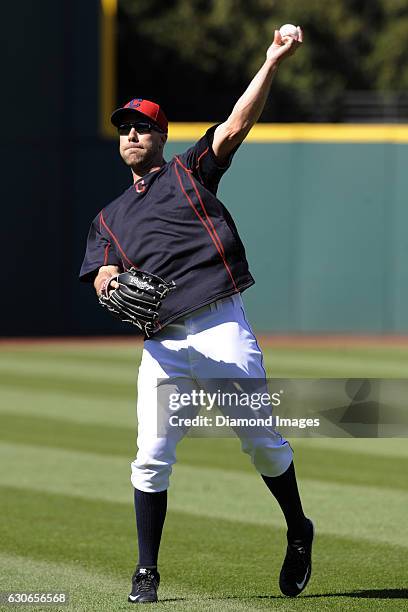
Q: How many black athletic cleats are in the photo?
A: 2